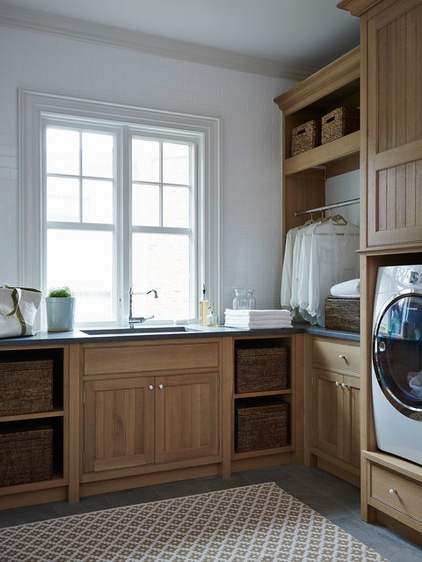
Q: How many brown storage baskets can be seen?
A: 7